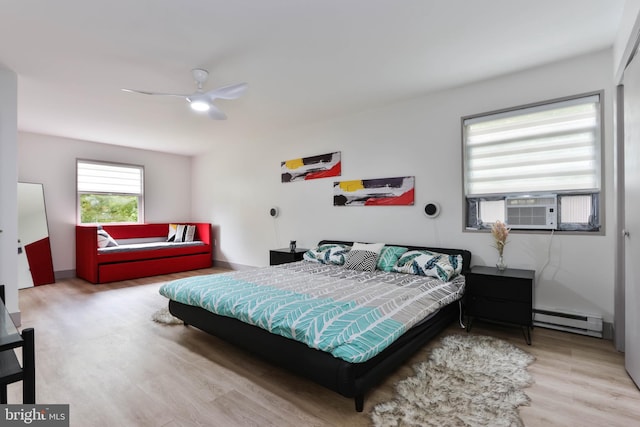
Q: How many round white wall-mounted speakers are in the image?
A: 2